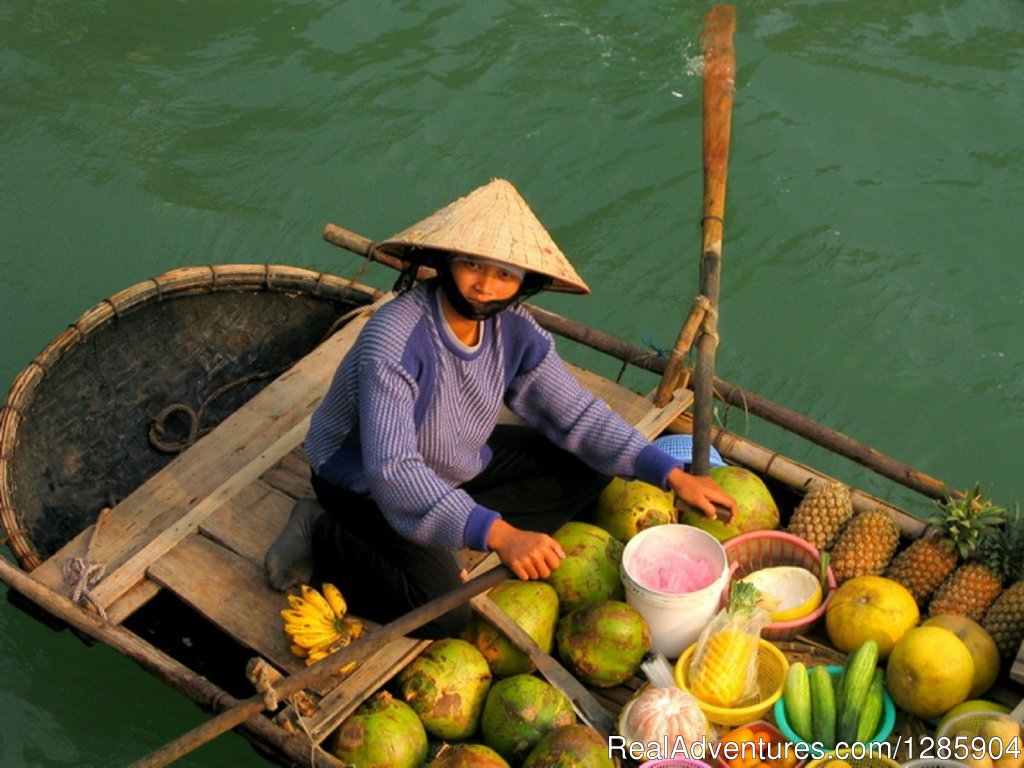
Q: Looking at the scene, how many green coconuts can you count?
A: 10